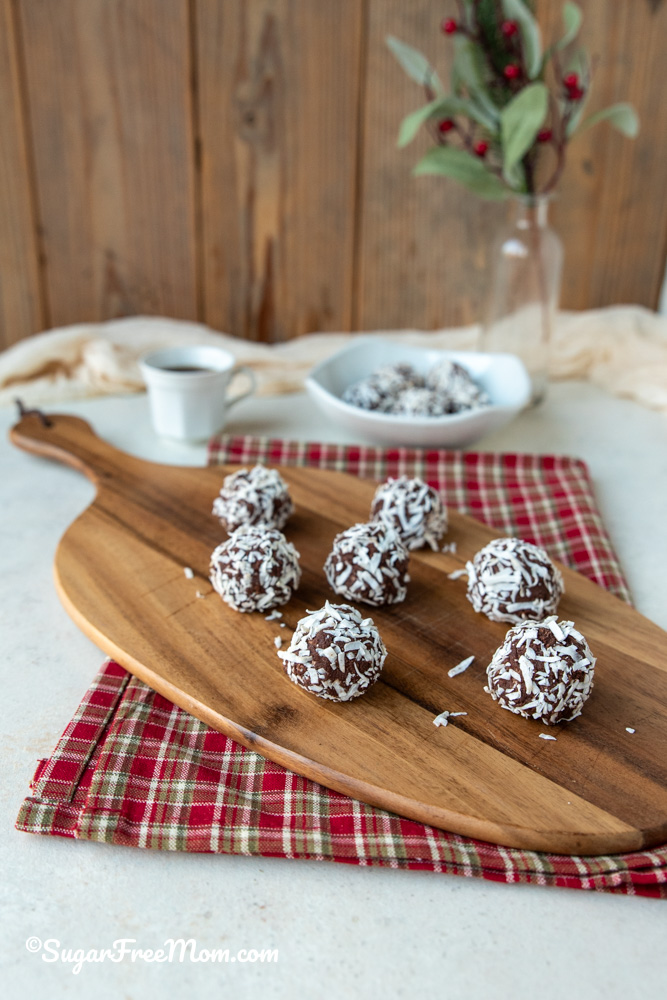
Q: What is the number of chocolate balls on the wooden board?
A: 7